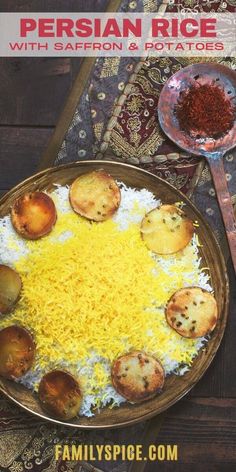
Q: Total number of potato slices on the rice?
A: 8